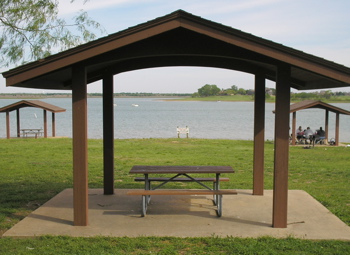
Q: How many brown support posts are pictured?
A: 11